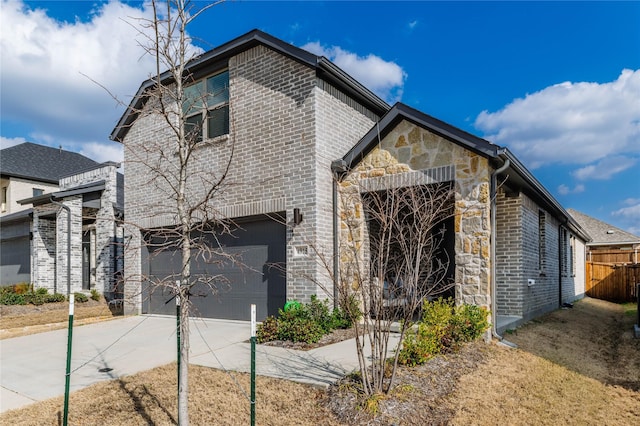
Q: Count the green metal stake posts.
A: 3